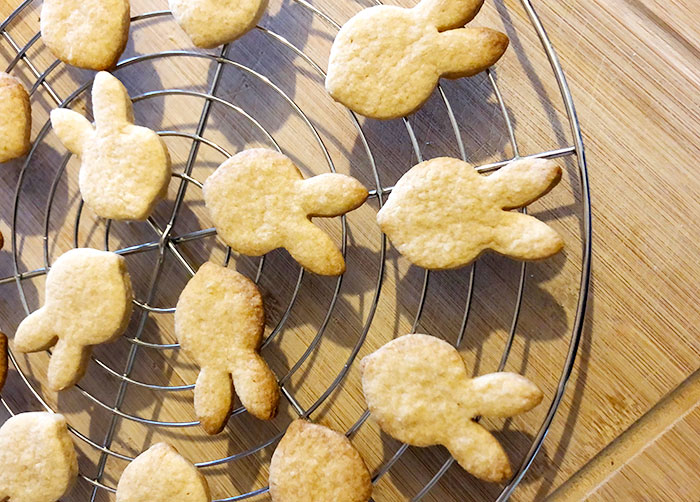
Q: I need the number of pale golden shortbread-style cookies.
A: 13